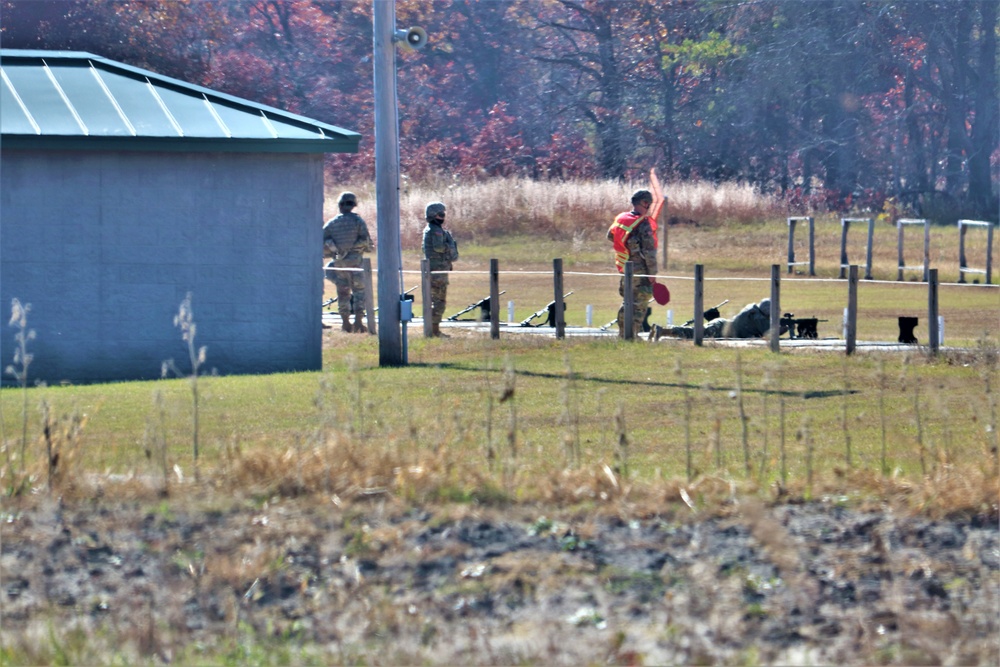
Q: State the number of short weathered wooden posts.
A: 9